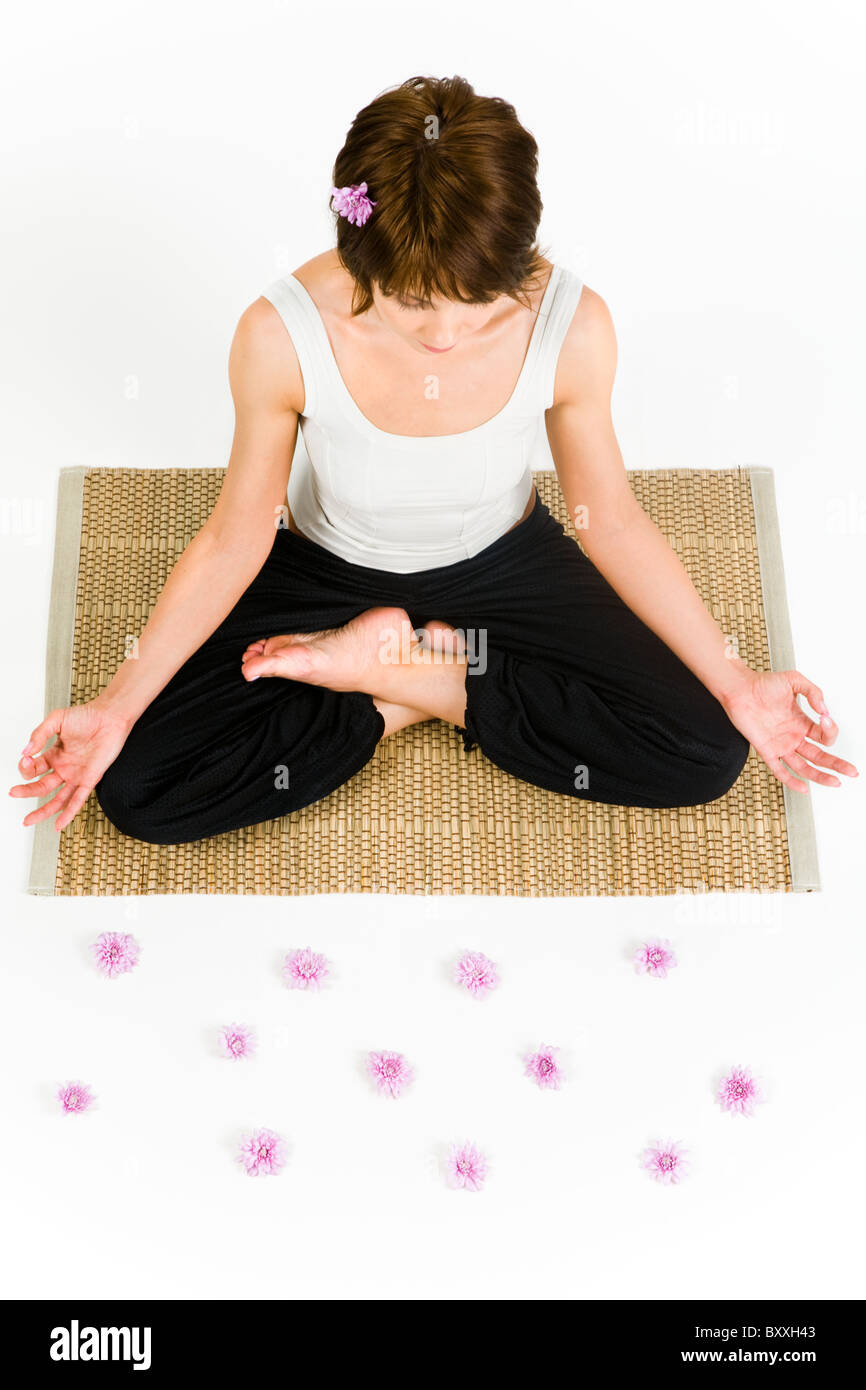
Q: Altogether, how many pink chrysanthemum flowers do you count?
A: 13